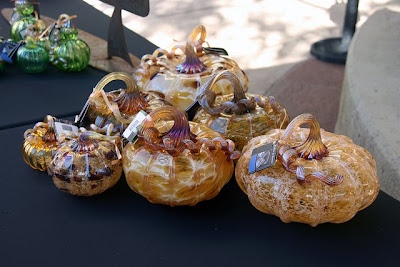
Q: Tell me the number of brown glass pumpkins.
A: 7